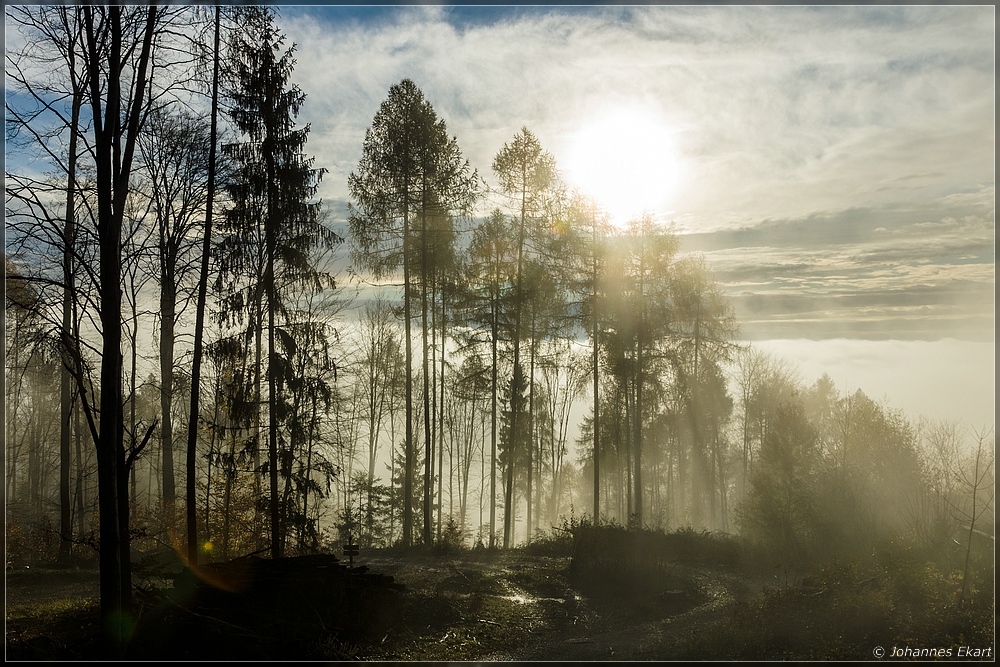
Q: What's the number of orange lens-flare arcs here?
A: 1